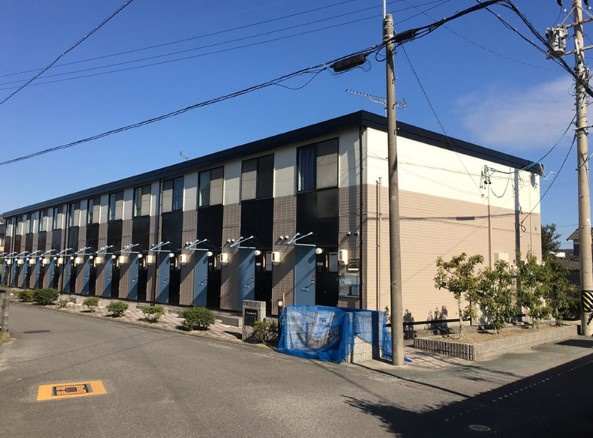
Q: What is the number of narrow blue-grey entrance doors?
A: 13